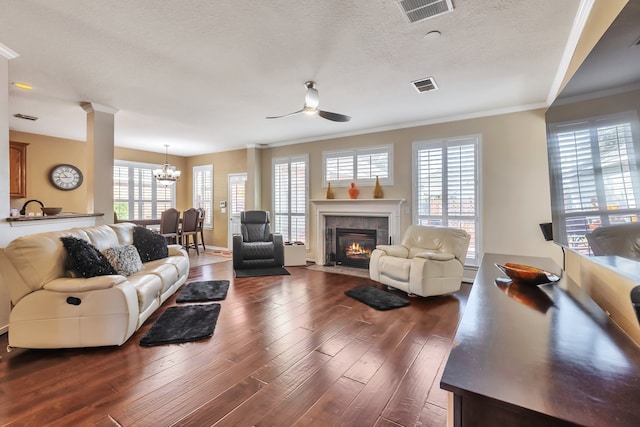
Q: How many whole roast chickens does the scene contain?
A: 0